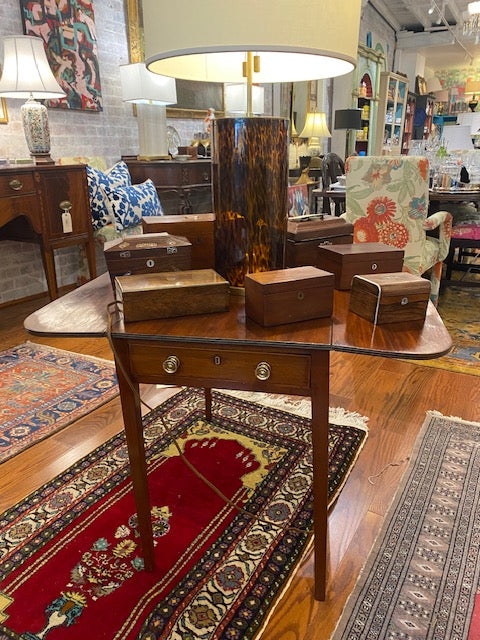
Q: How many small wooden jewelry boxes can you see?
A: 7